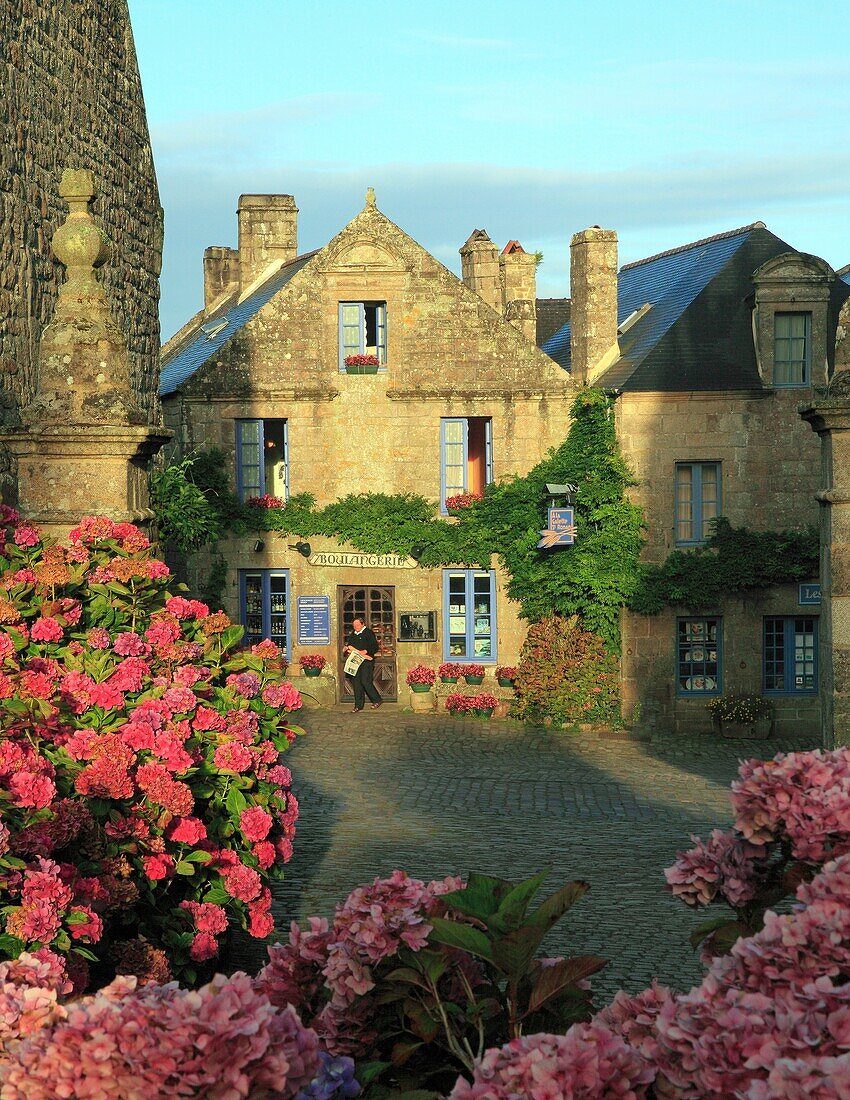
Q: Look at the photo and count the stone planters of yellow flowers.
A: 1